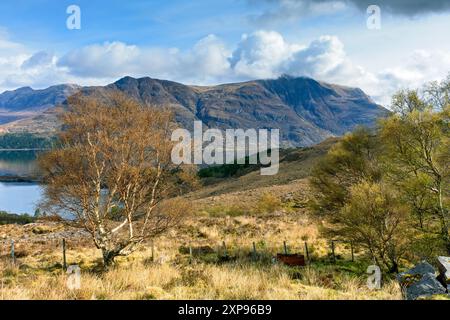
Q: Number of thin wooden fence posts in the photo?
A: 10